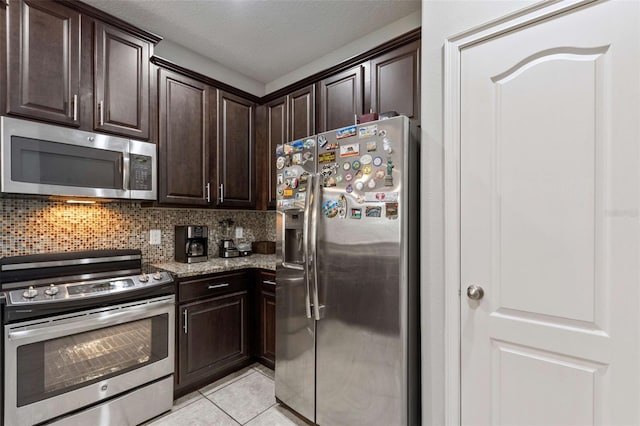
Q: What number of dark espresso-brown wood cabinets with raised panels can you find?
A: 10